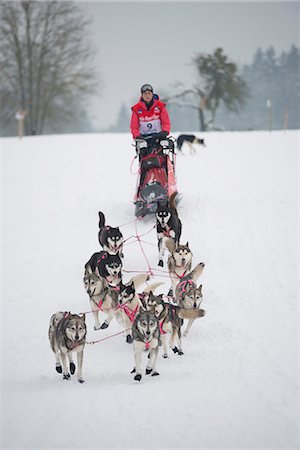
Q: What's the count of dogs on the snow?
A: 11